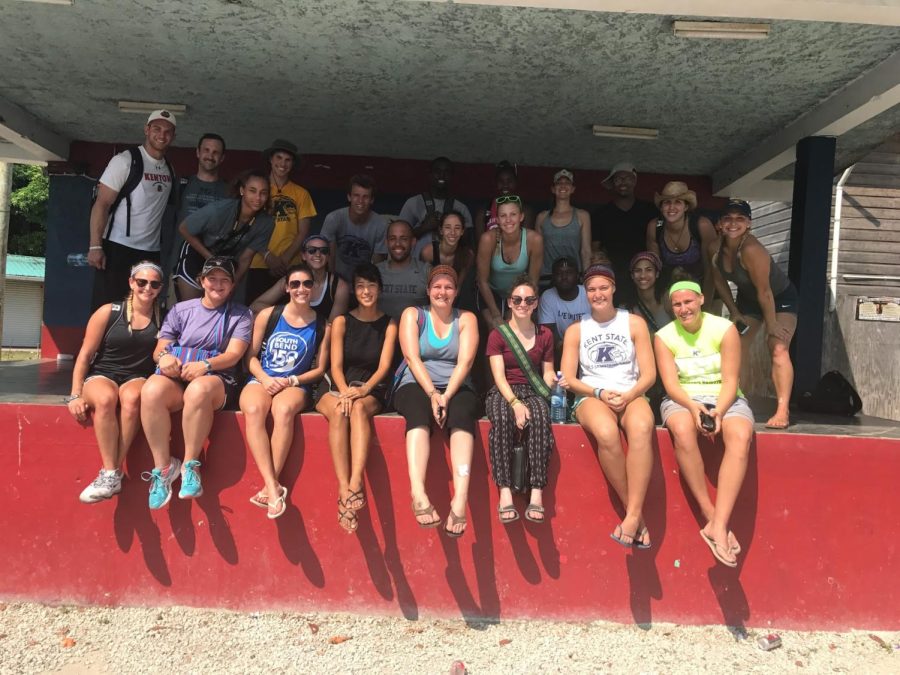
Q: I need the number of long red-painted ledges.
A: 1